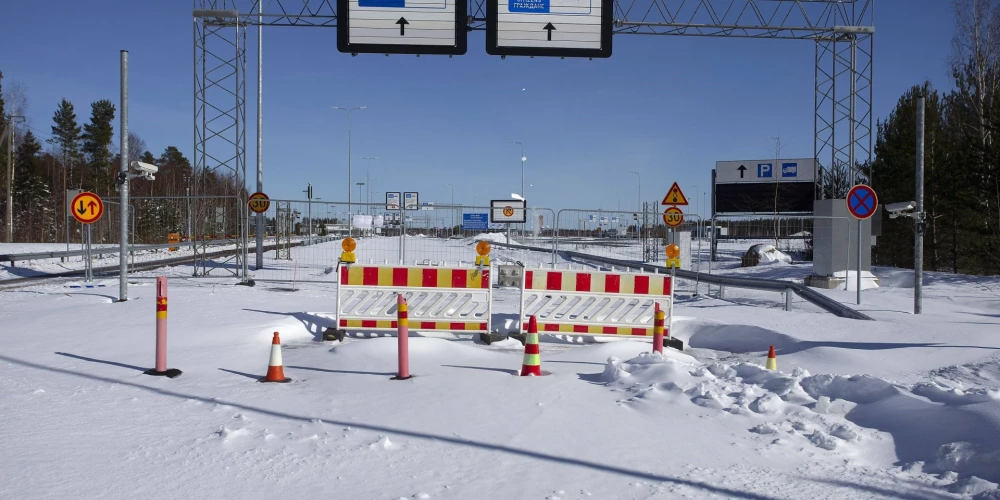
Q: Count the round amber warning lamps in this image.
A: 3